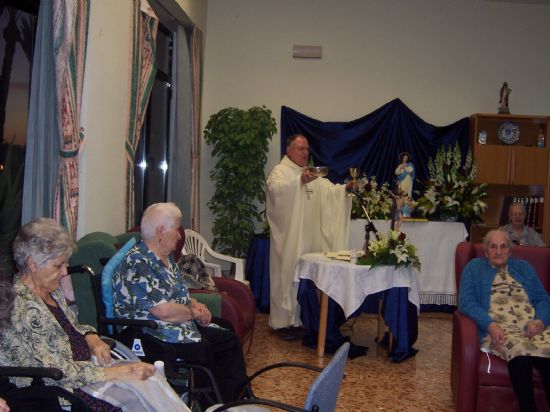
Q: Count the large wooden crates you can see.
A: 0